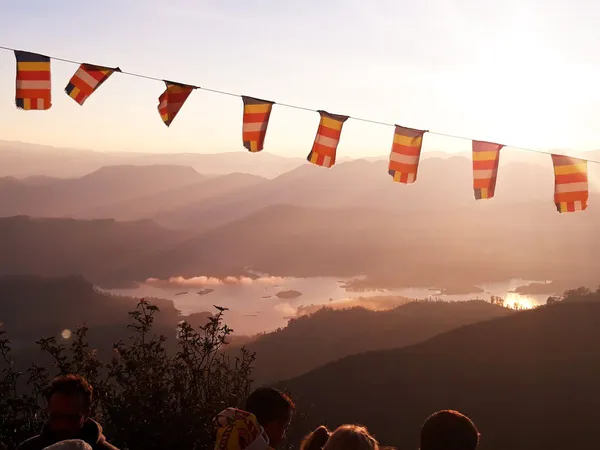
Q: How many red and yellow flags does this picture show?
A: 8